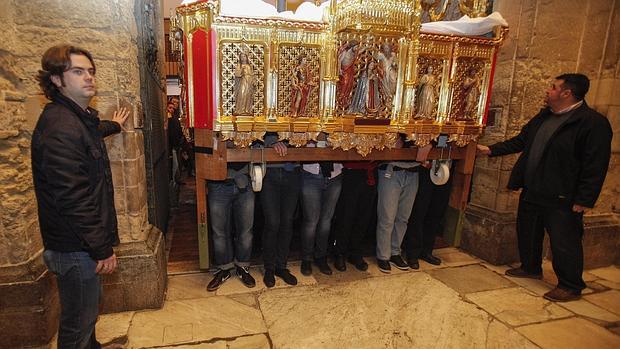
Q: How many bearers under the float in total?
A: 6